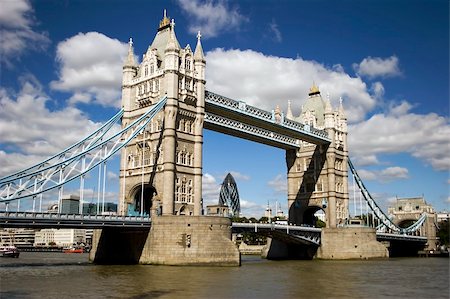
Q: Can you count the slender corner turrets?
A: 6